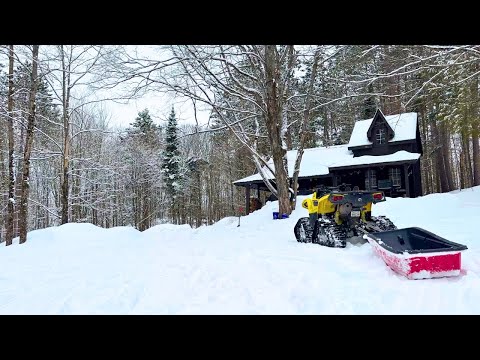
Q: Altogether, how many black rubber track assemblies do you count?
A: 3